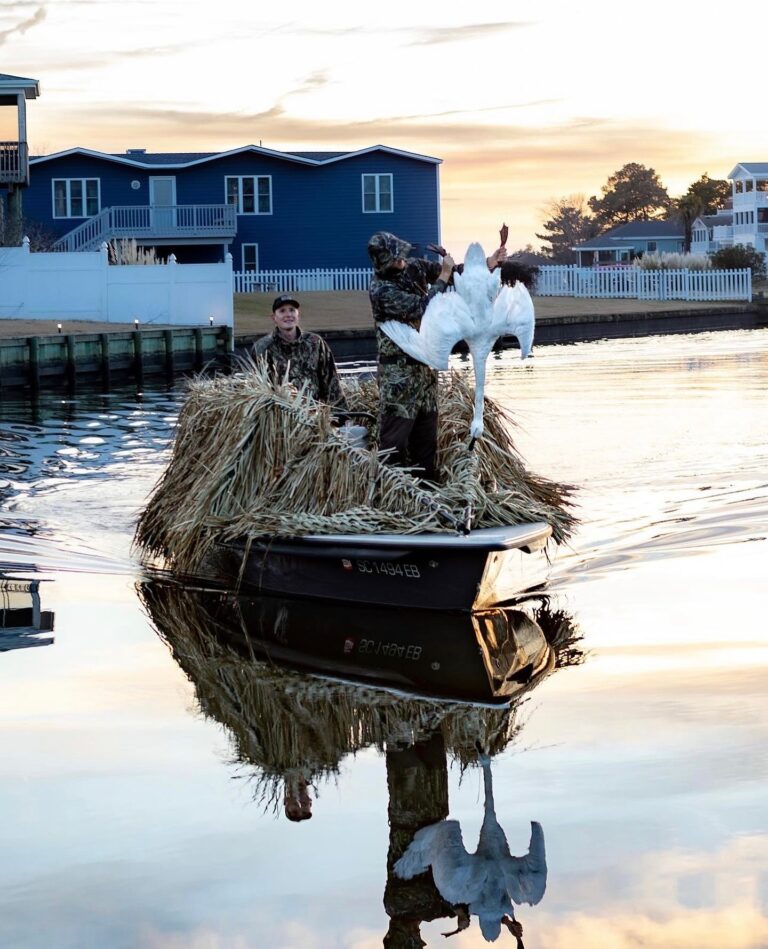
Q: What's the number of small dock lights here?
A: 3